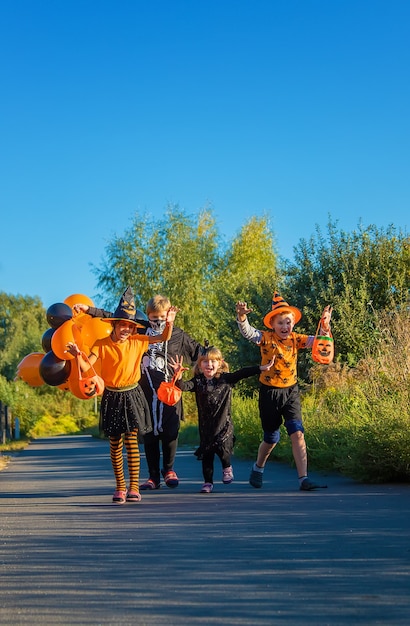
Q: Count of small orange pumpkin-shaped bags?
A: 3